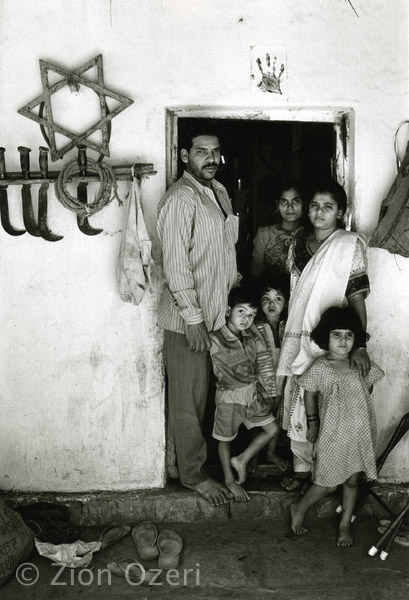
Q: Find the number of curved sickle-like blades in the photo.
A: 4